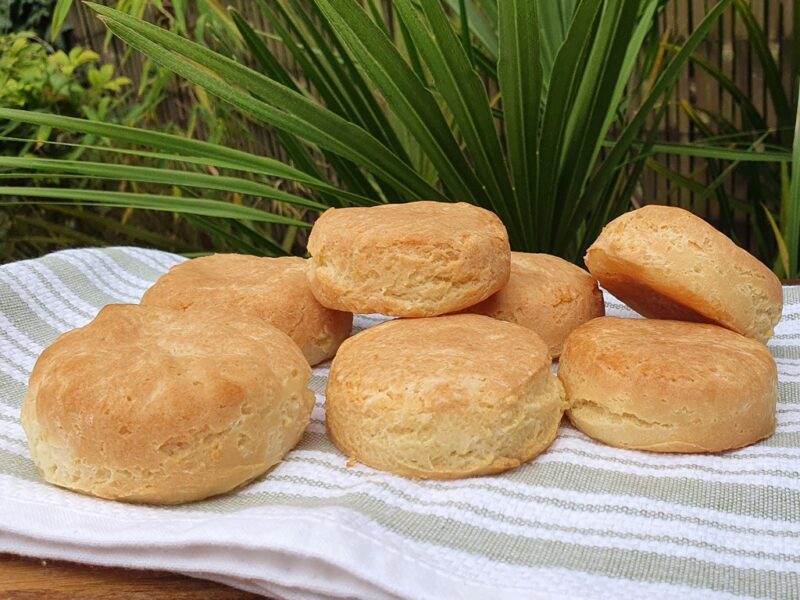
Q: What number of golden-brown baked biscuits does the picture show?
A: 7